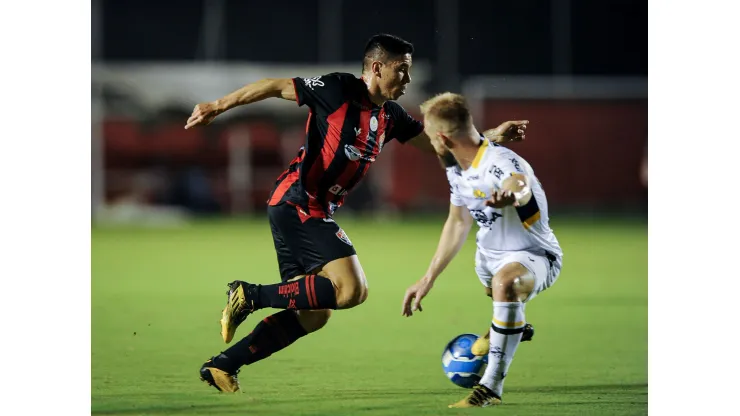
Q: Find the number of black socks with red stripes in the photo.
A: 2